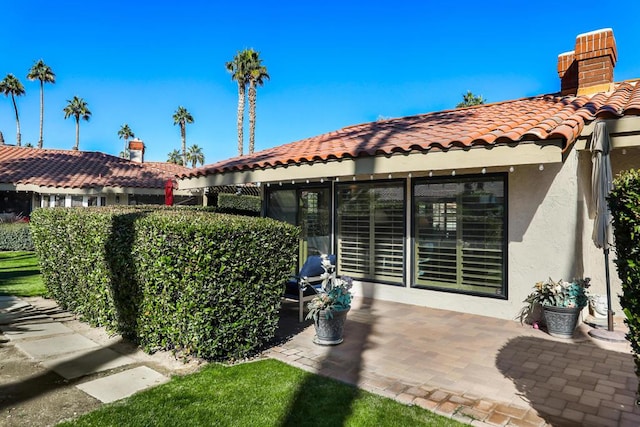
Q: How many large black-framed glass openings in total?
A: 3